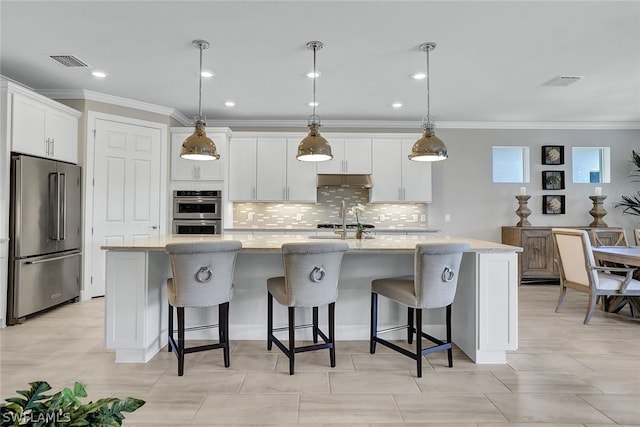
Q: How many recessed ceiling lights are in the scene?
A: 7